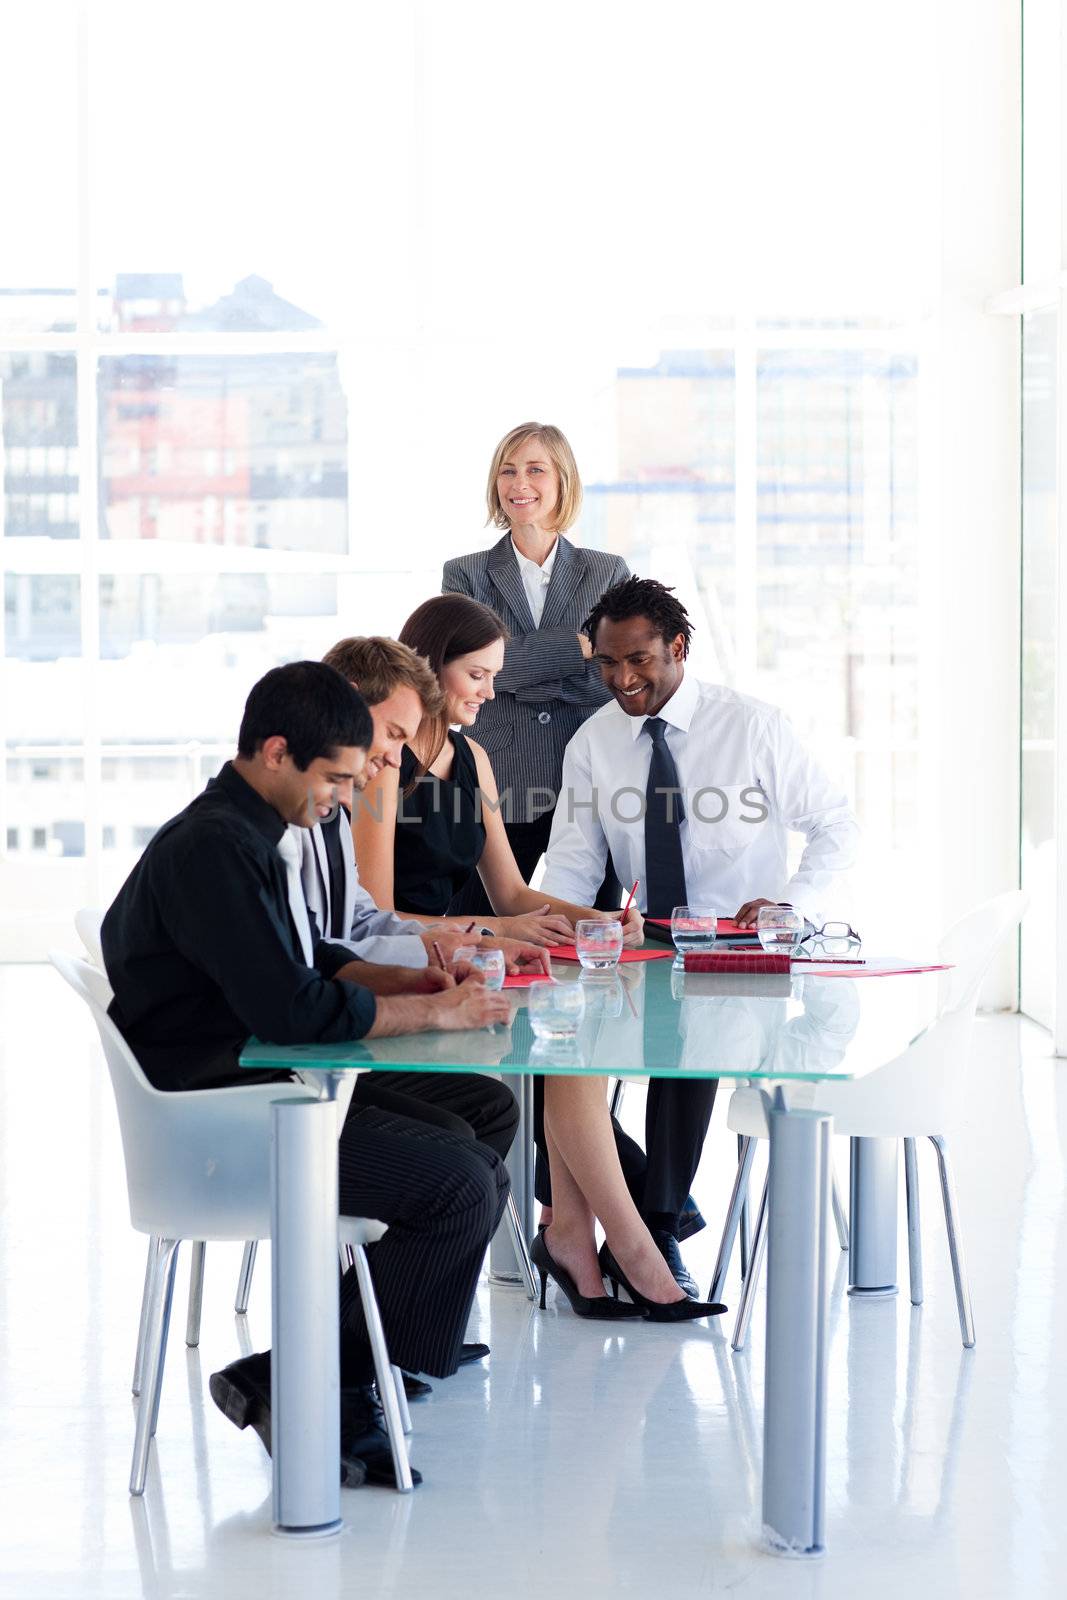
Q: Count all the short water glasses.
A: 5